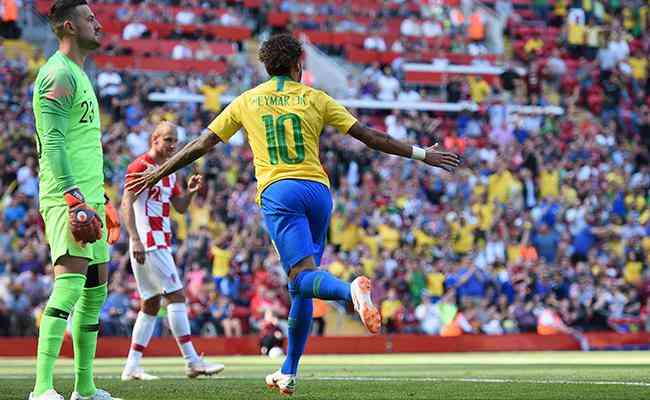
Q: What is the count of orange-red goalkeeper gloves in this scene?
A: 2